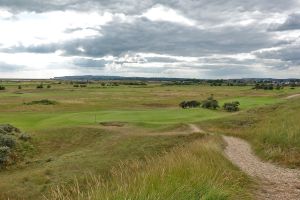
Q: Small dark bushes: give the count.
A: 3